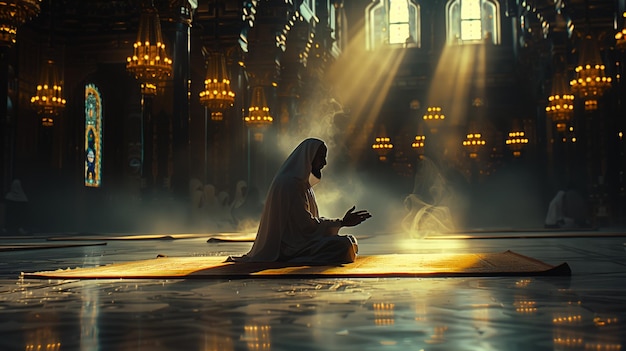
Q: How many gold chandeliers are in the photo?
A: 13